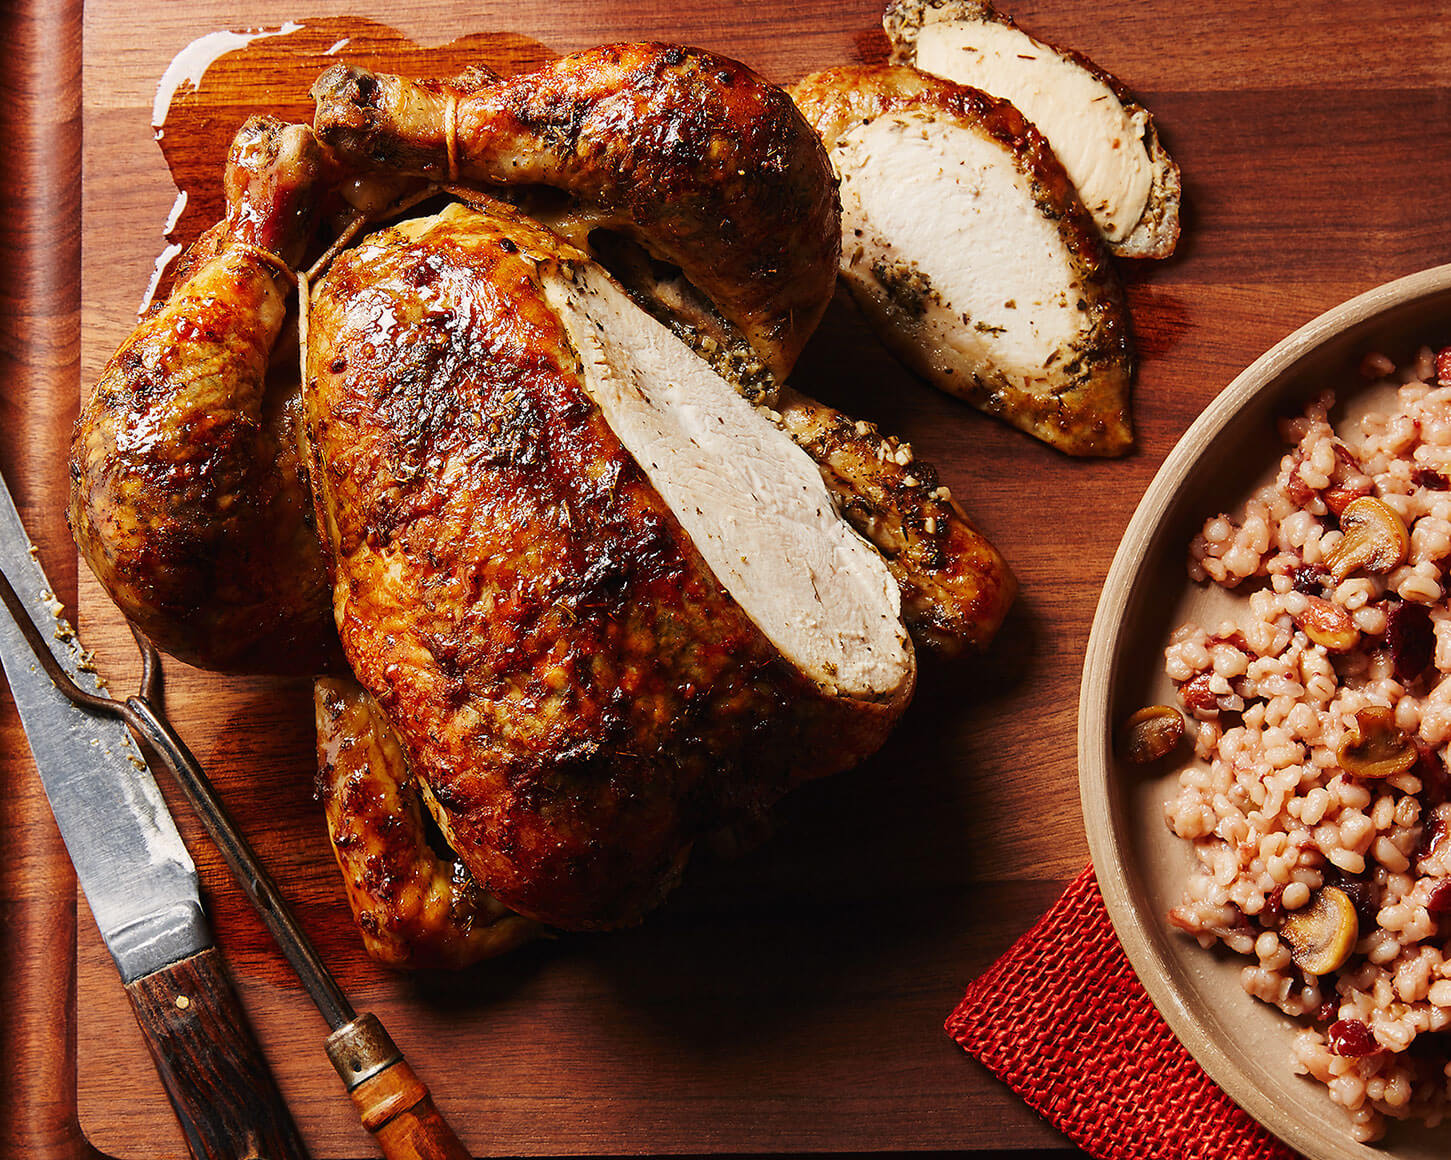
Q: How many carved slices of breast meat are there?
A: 2